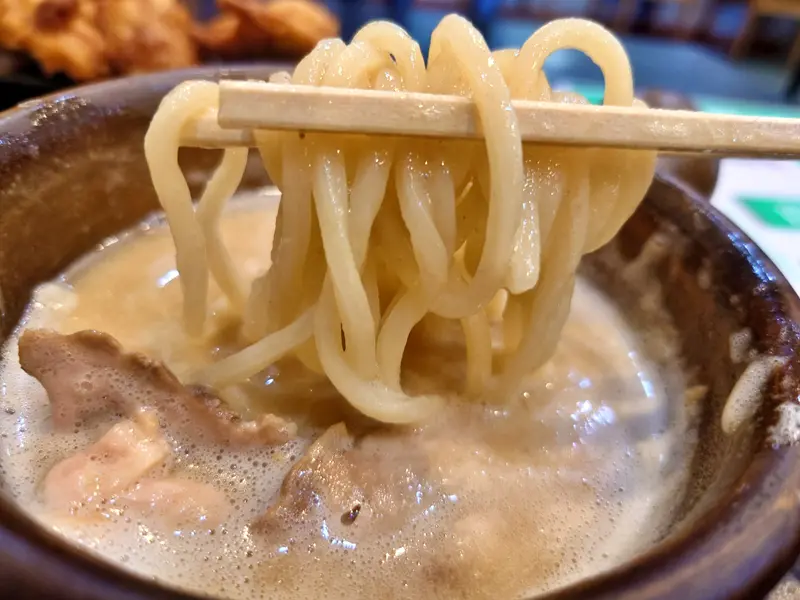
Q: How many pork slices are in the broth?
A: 3